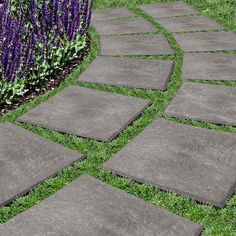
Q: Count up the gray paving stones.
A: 13